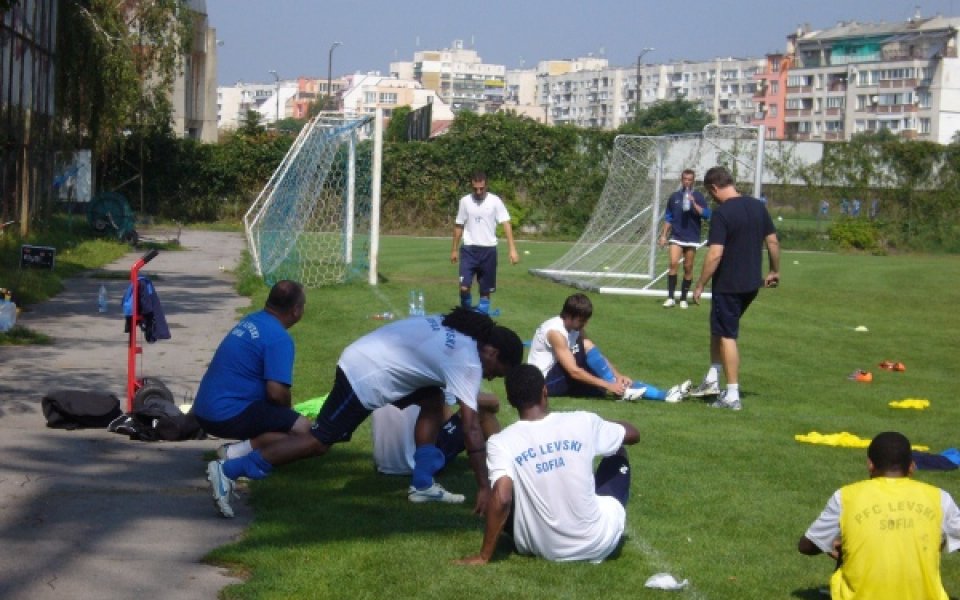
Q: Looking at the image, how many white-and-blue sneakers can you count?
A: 2